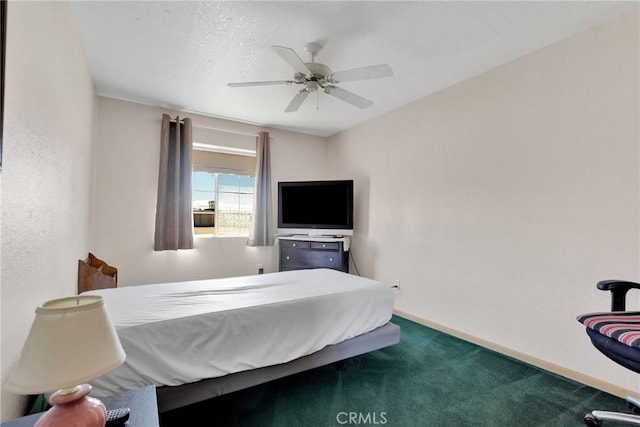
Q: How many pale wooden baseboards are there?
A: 1